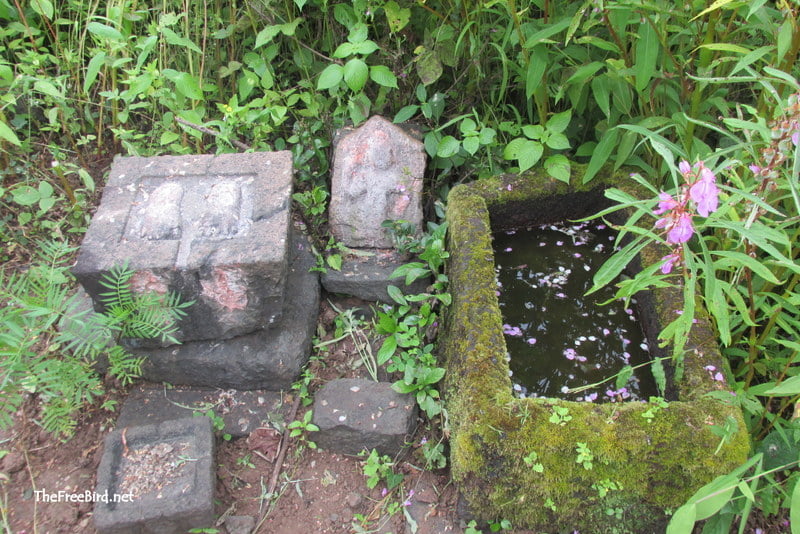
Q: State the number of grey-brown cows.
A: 0